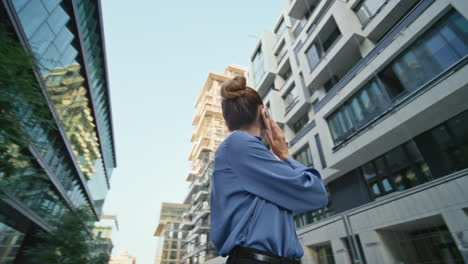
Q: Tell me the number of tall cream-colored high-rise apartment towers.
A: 1